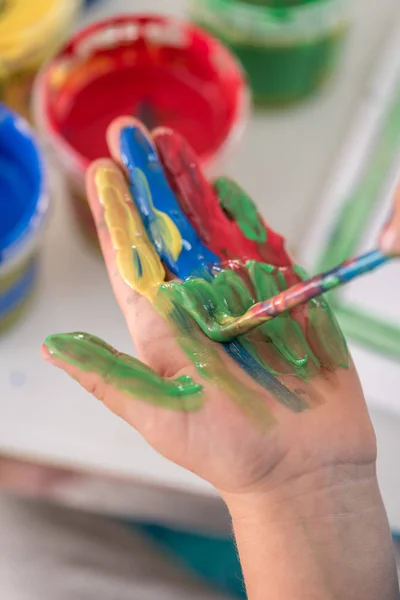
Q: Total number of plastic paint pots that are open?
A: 4